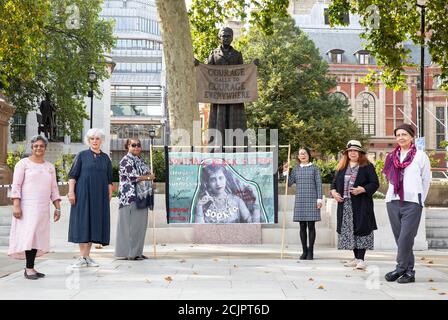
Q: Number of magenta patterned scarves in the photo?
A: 1